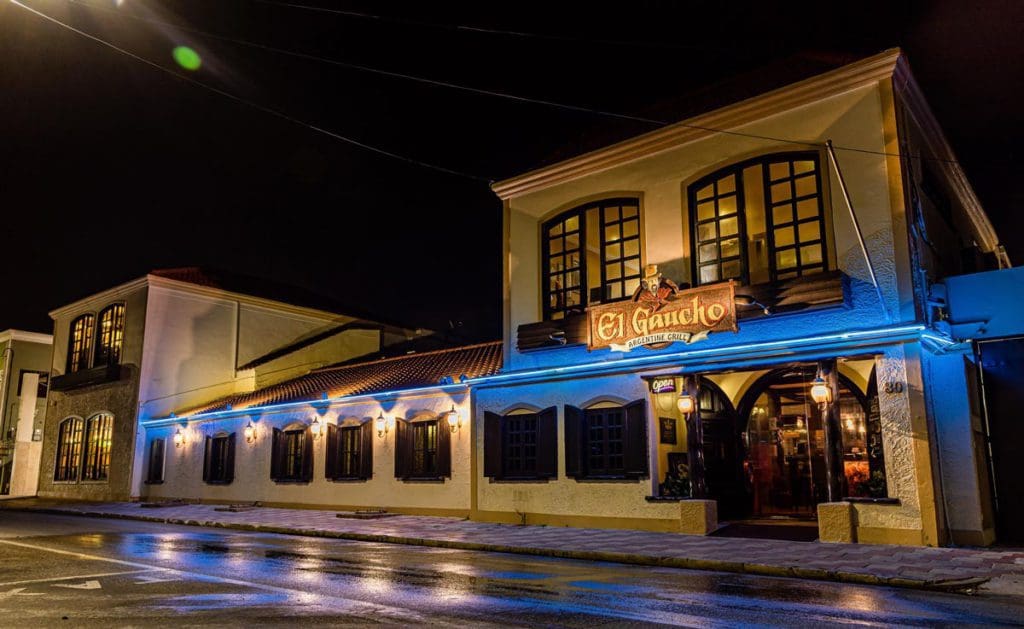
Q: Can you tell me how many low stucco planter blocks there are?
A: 2